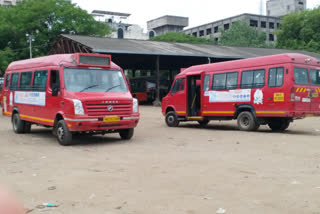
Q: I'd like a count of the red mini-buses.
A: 2